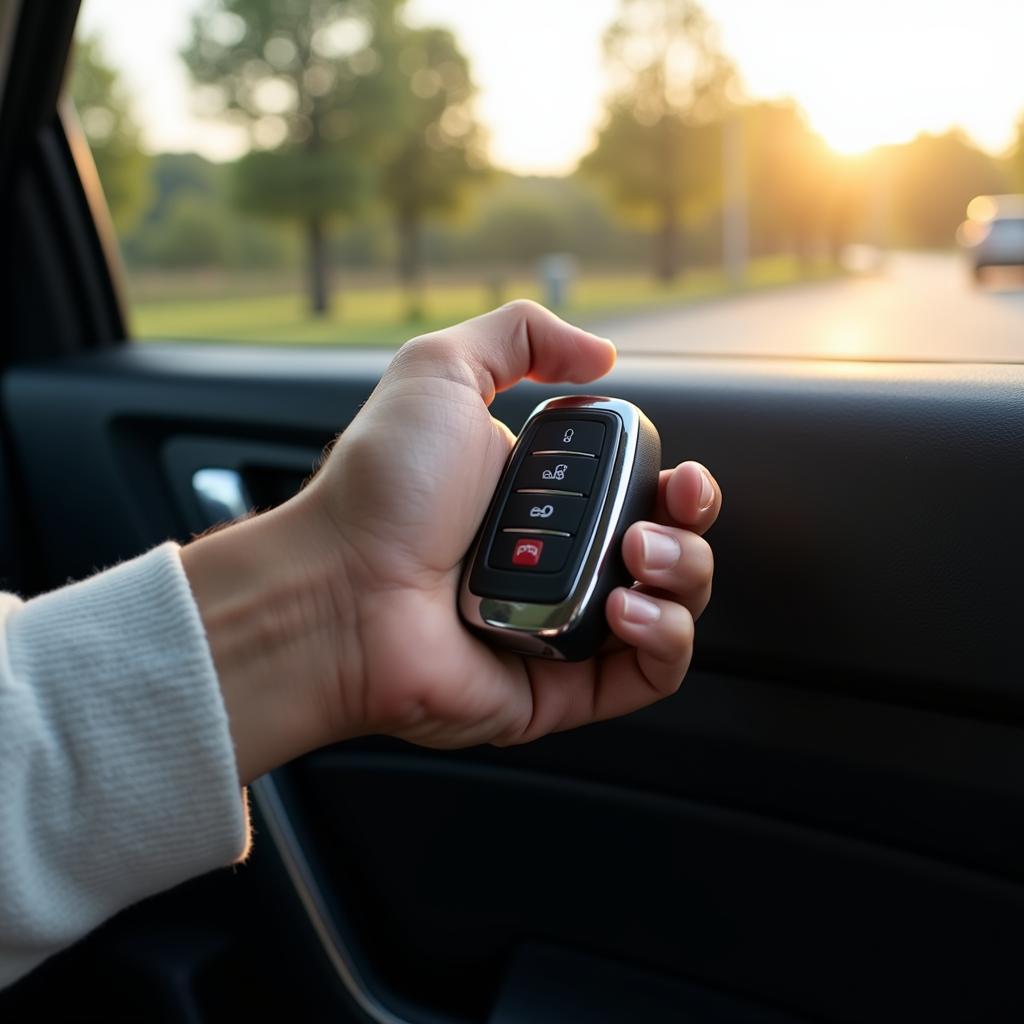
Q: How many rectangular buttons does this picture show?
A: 4